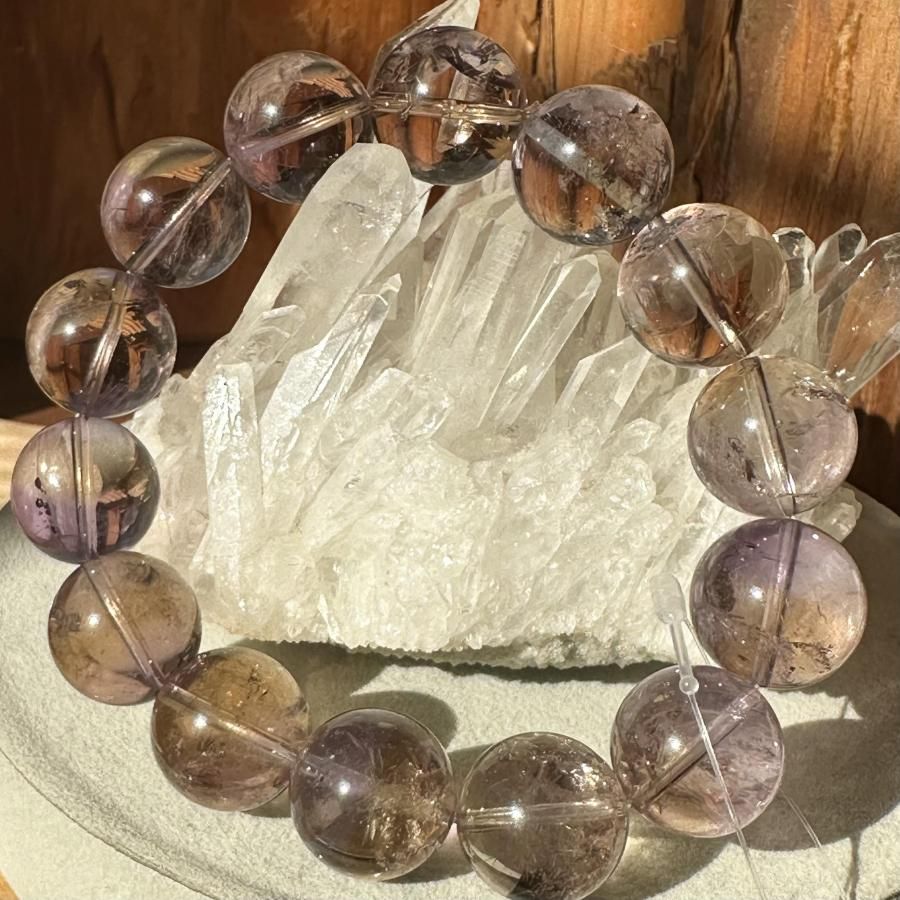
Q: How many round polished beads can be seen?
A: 14